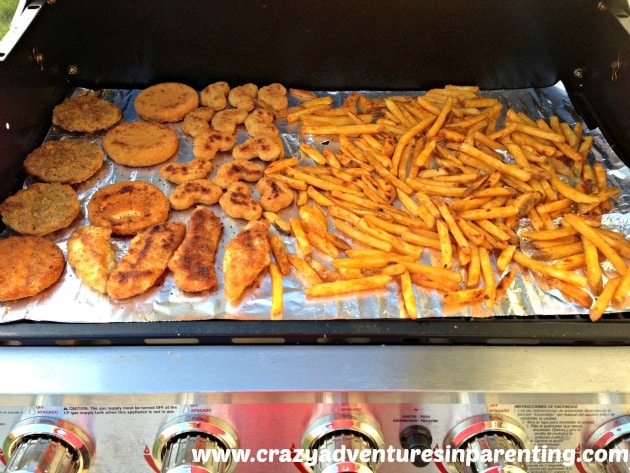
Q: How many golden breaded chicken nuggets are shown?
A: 13